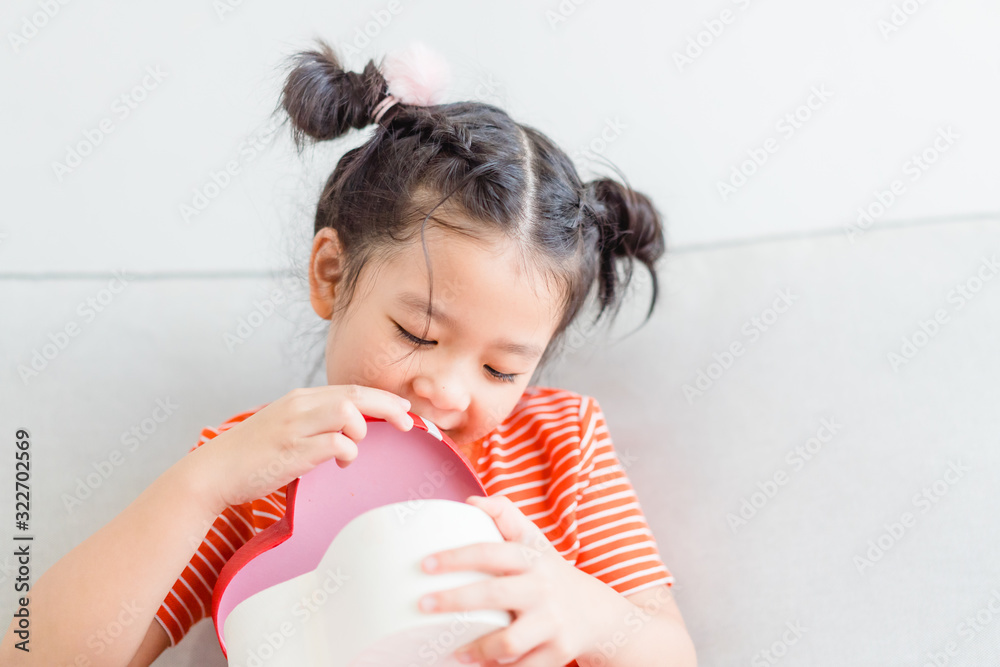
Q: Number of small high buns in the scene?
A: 2